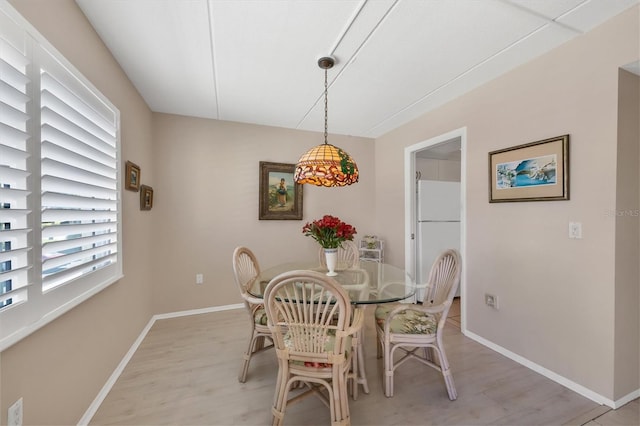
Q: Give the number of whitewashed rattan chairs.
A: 4